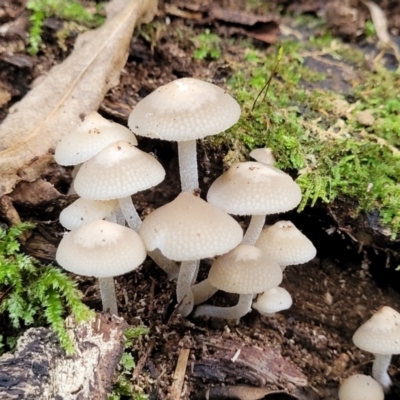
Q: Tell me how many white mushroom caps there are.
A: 13